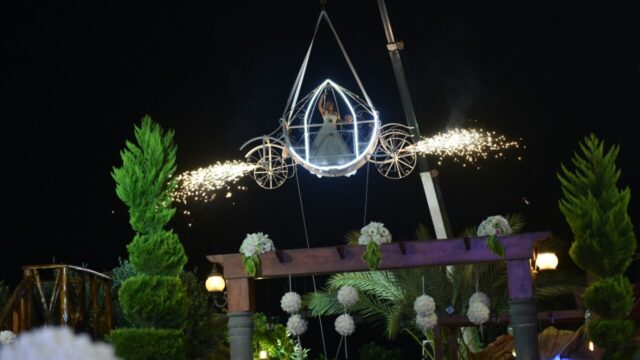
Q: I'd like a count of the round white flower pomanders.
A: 8